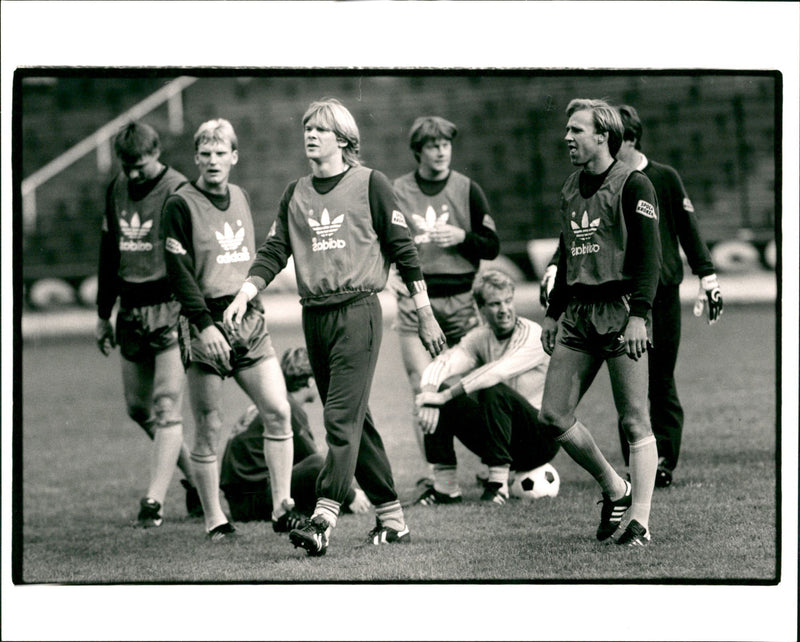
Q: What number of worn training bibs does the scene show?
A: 5